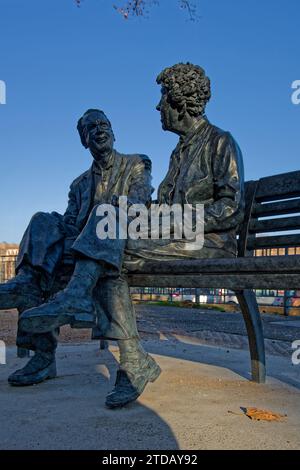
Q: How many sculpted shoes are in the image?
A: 4